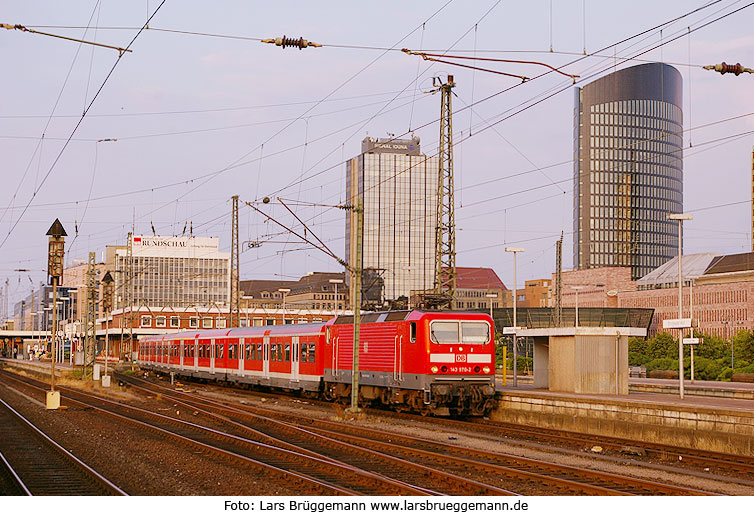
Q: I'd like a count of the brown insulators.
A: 2